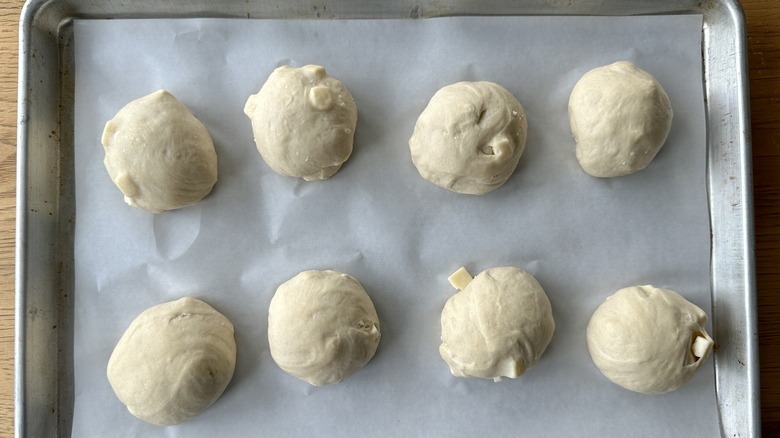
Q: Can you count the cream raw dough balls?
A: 8